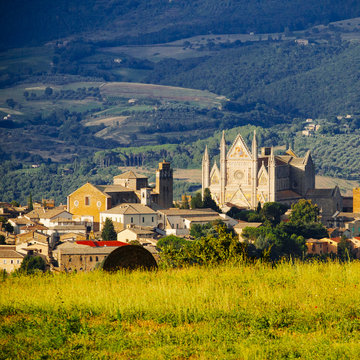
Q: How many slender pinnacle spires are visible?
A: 4